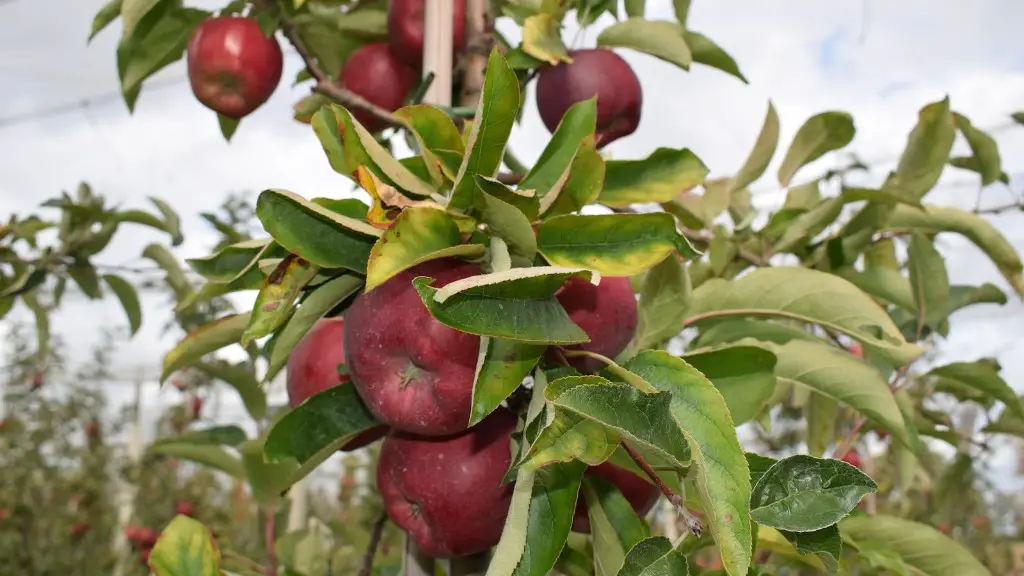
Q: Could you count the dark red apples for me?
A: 9